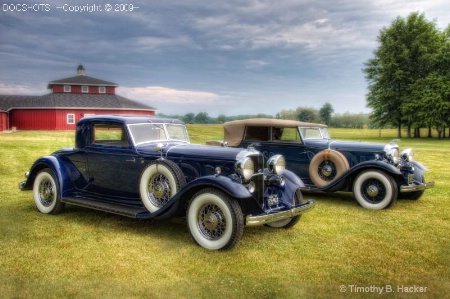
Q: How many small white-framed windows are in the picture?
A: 4